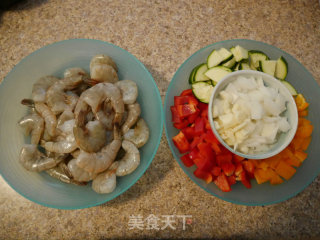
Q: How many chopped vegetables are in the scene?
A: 4